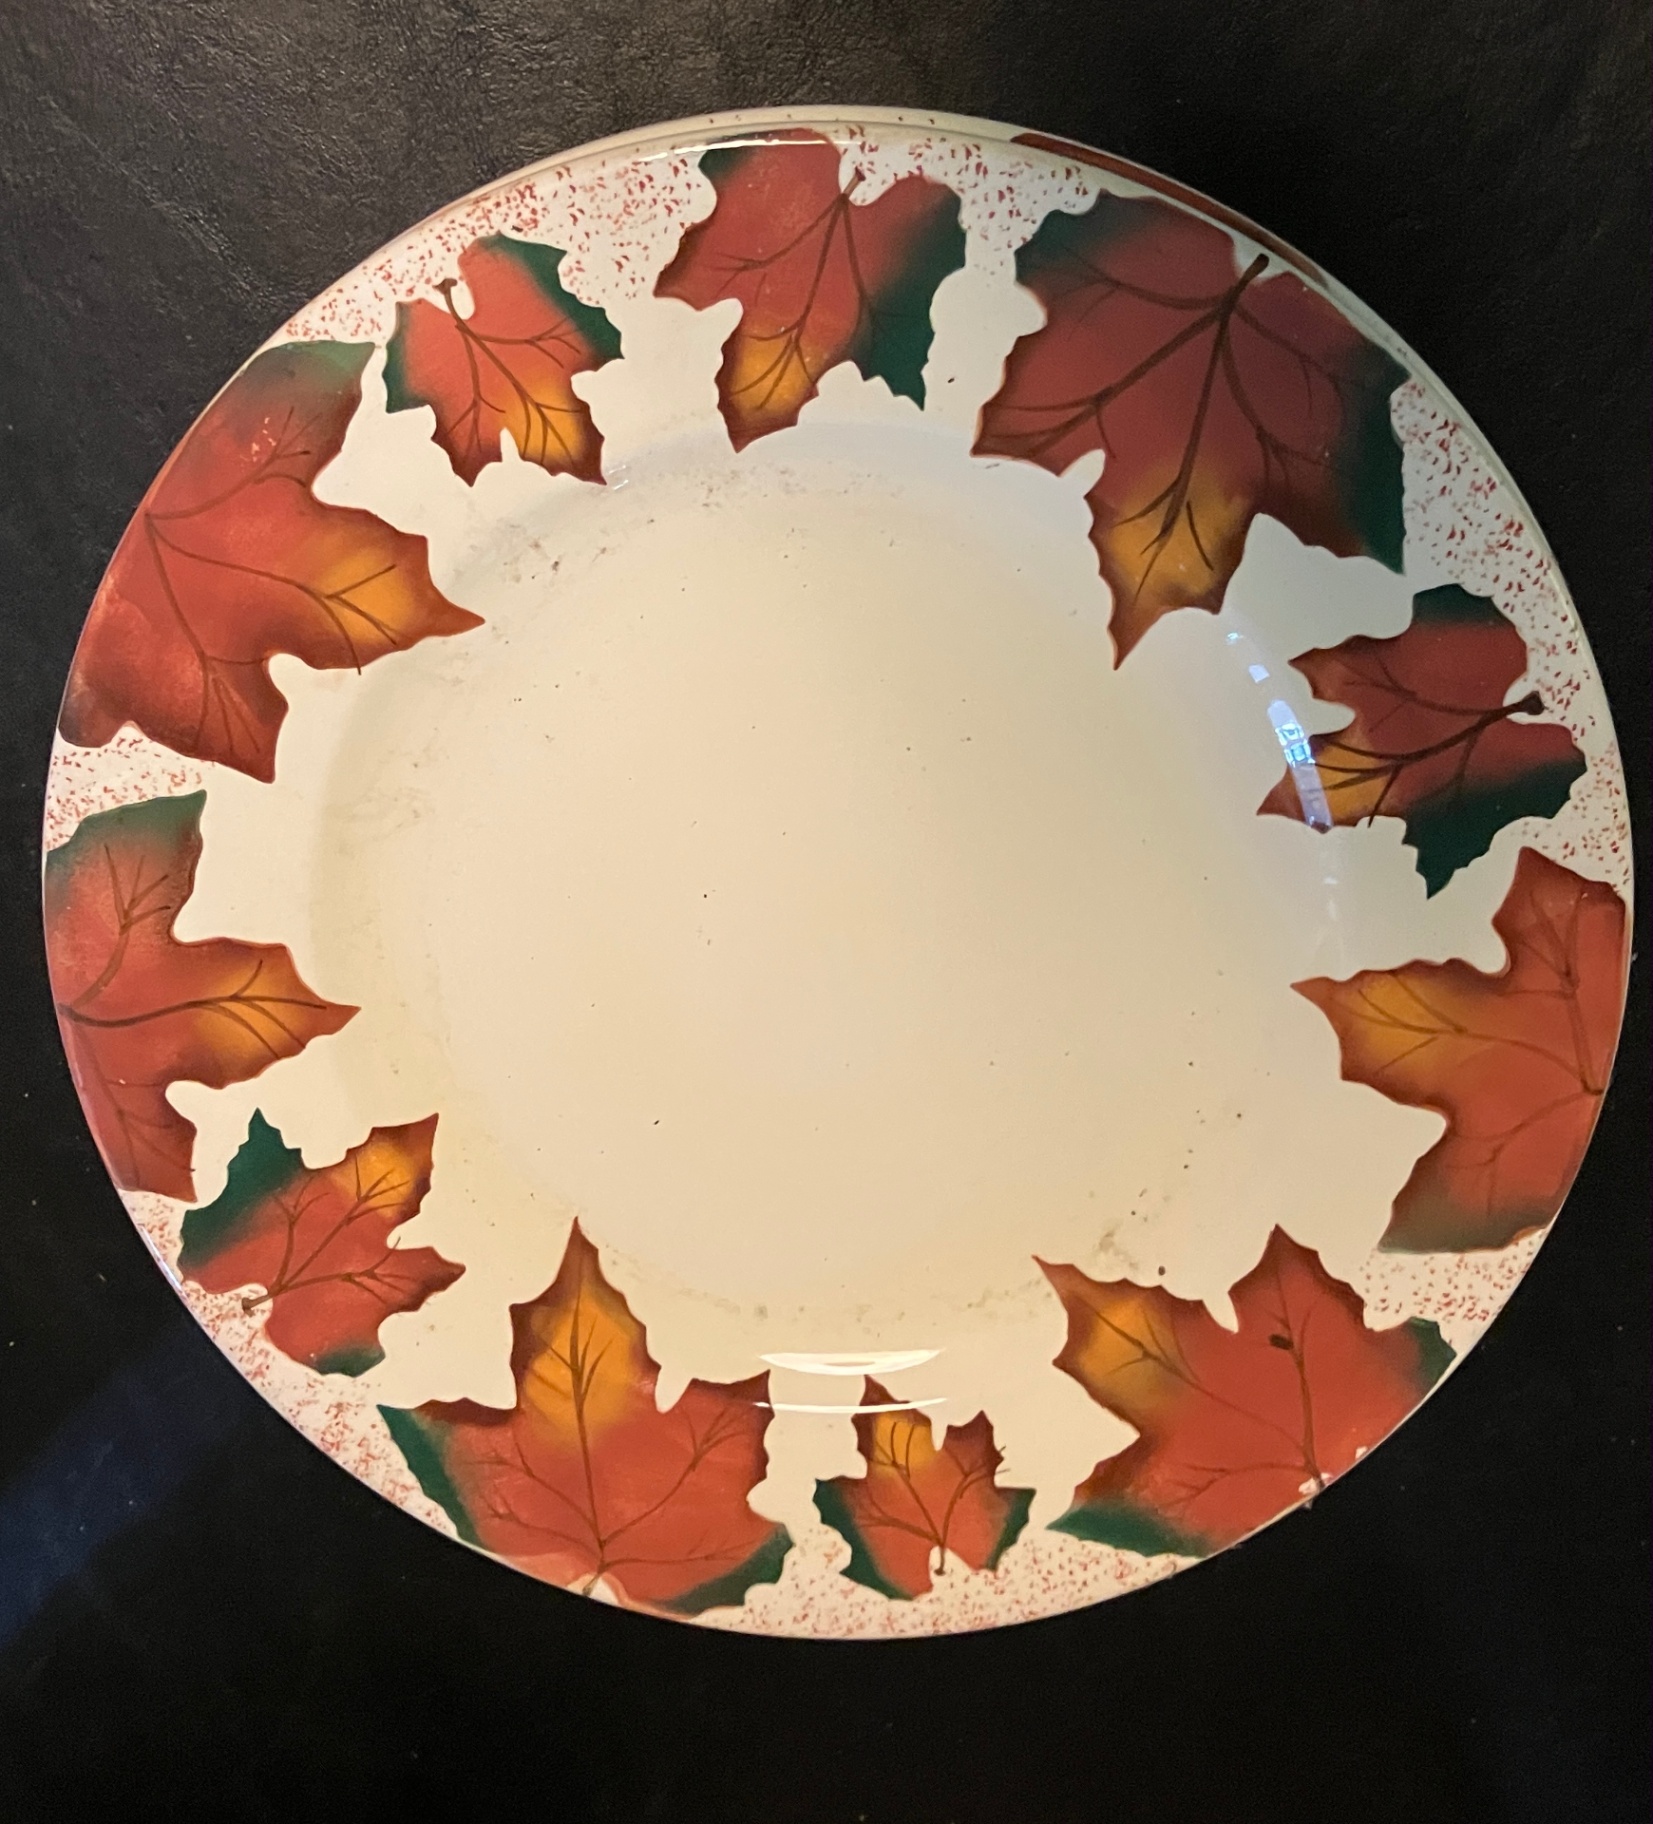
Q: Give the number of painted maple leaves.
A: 11